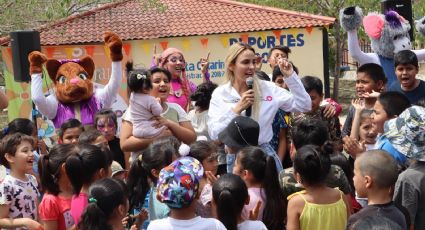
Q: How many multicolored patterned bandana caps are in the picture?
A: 1